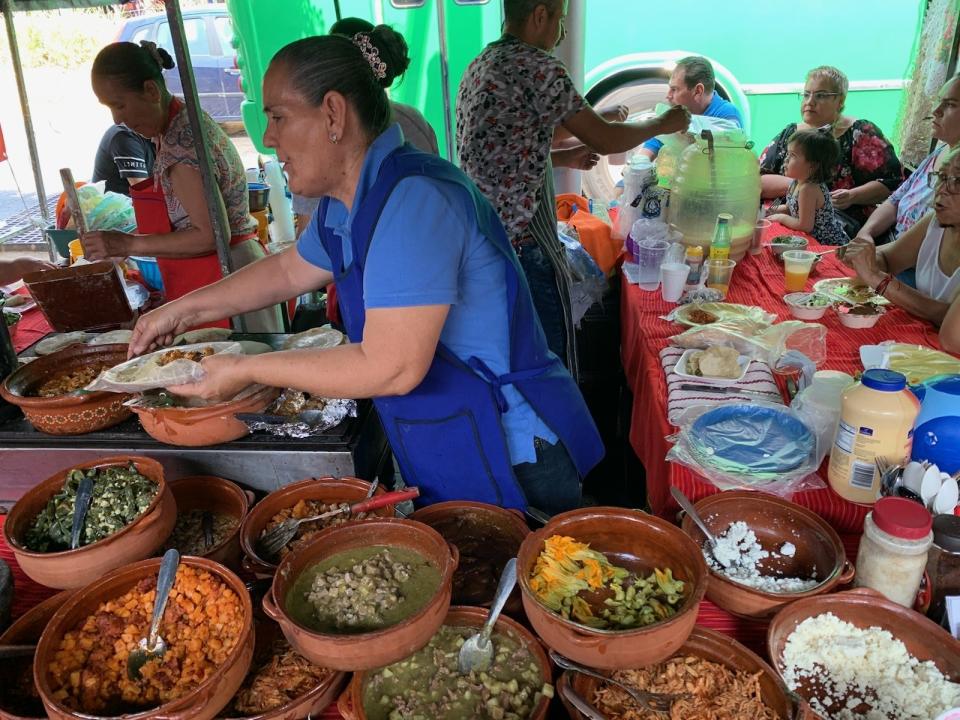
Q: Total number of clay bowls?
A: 15